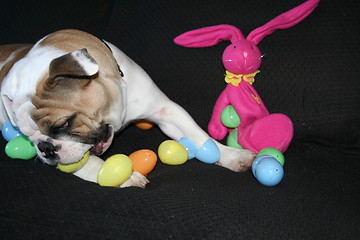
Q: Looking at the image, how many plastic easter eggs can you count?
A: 13